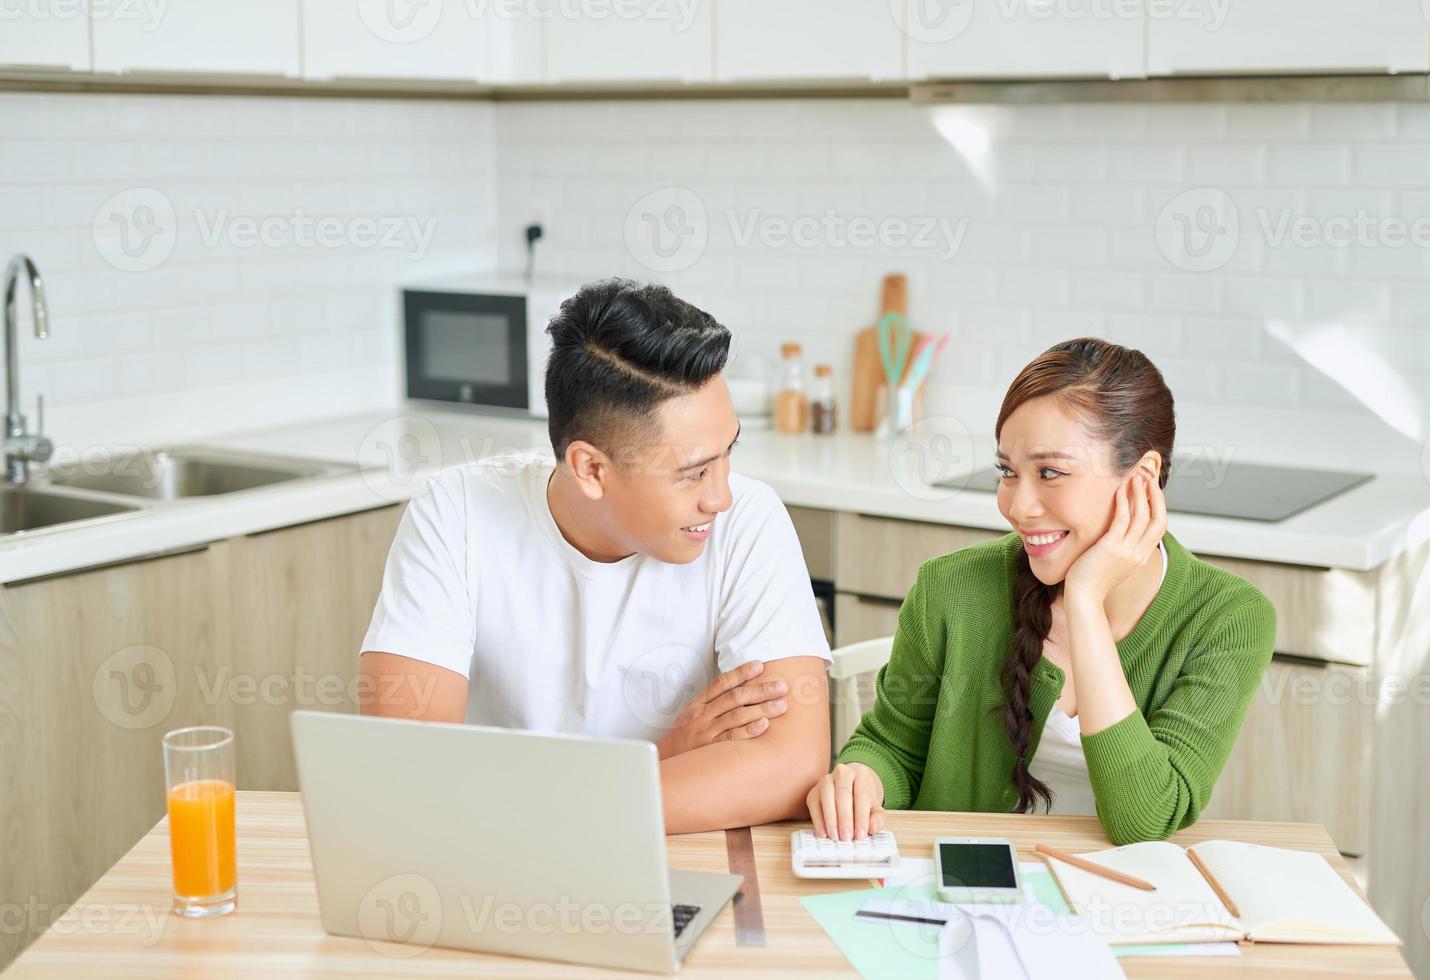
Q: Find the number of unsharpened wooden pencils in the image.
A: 0